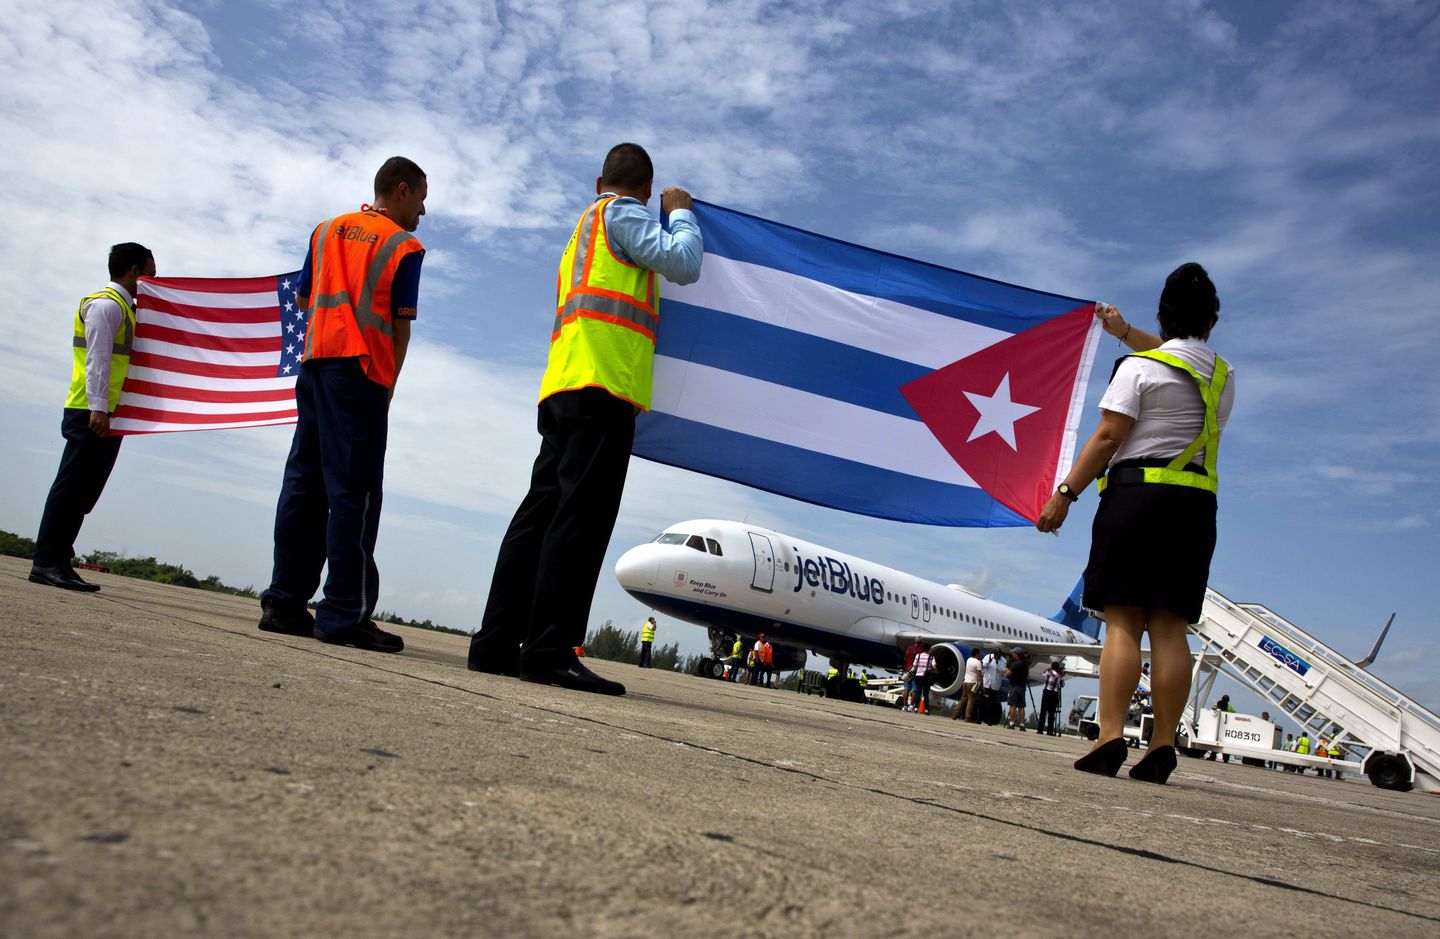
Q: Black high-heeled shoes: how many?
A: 2